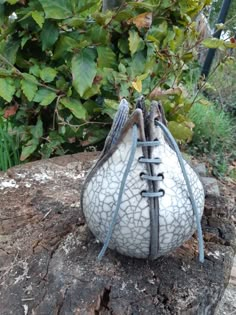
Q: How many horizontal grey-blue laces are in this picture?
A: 4